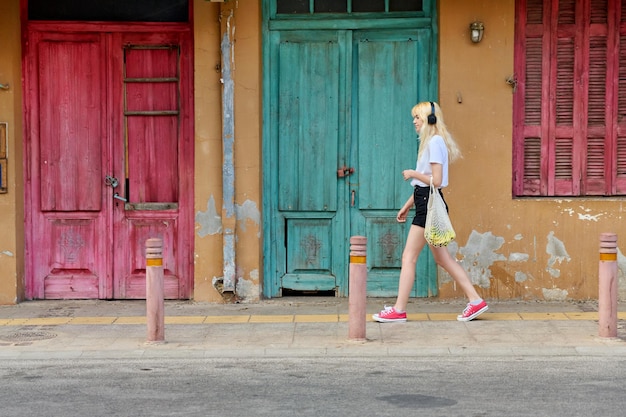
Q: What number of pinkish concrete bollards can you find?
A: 3